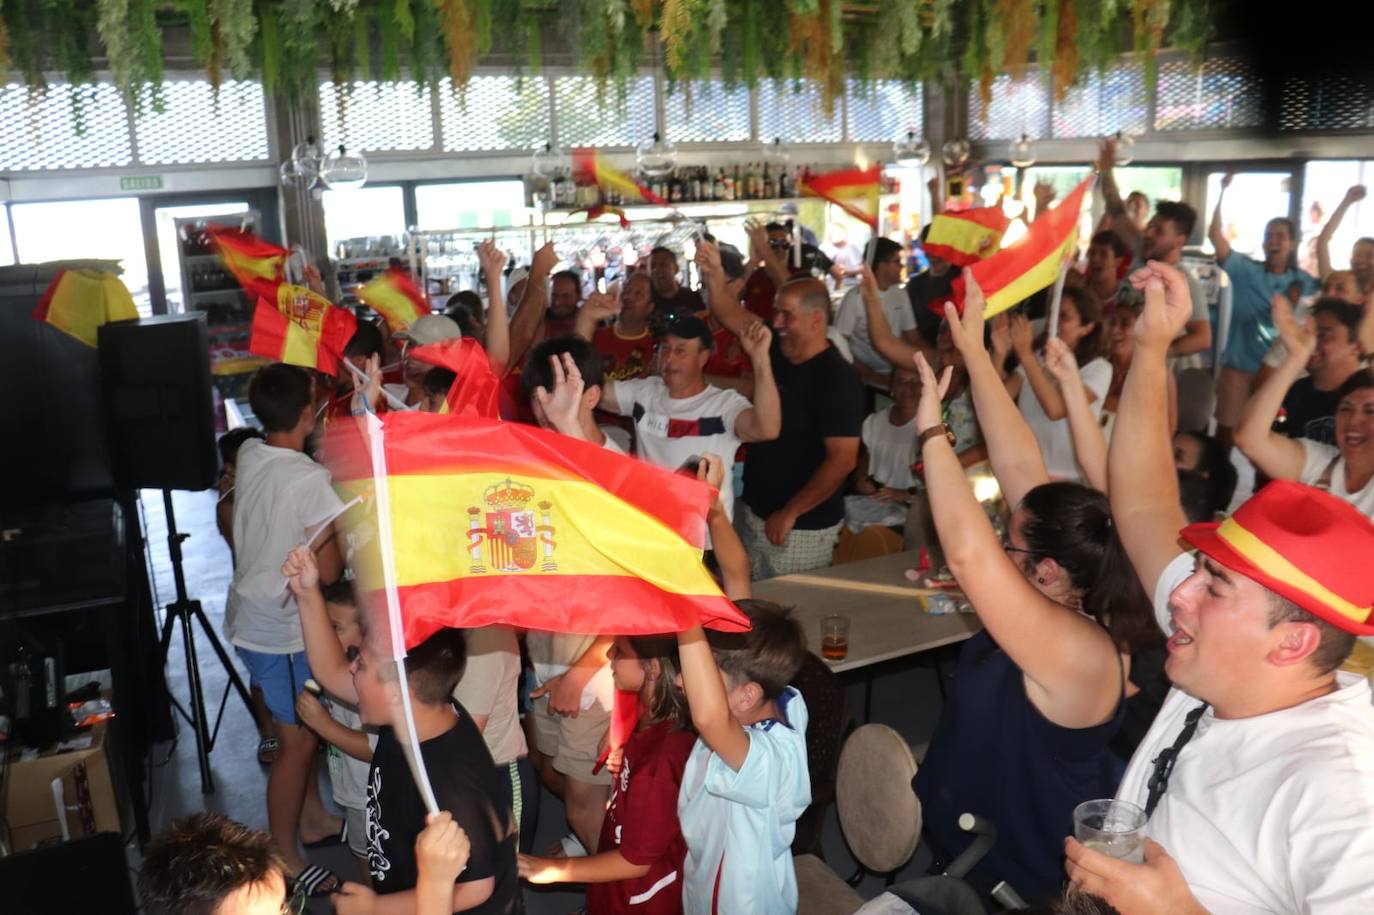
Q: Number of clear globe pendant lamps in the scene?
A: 10